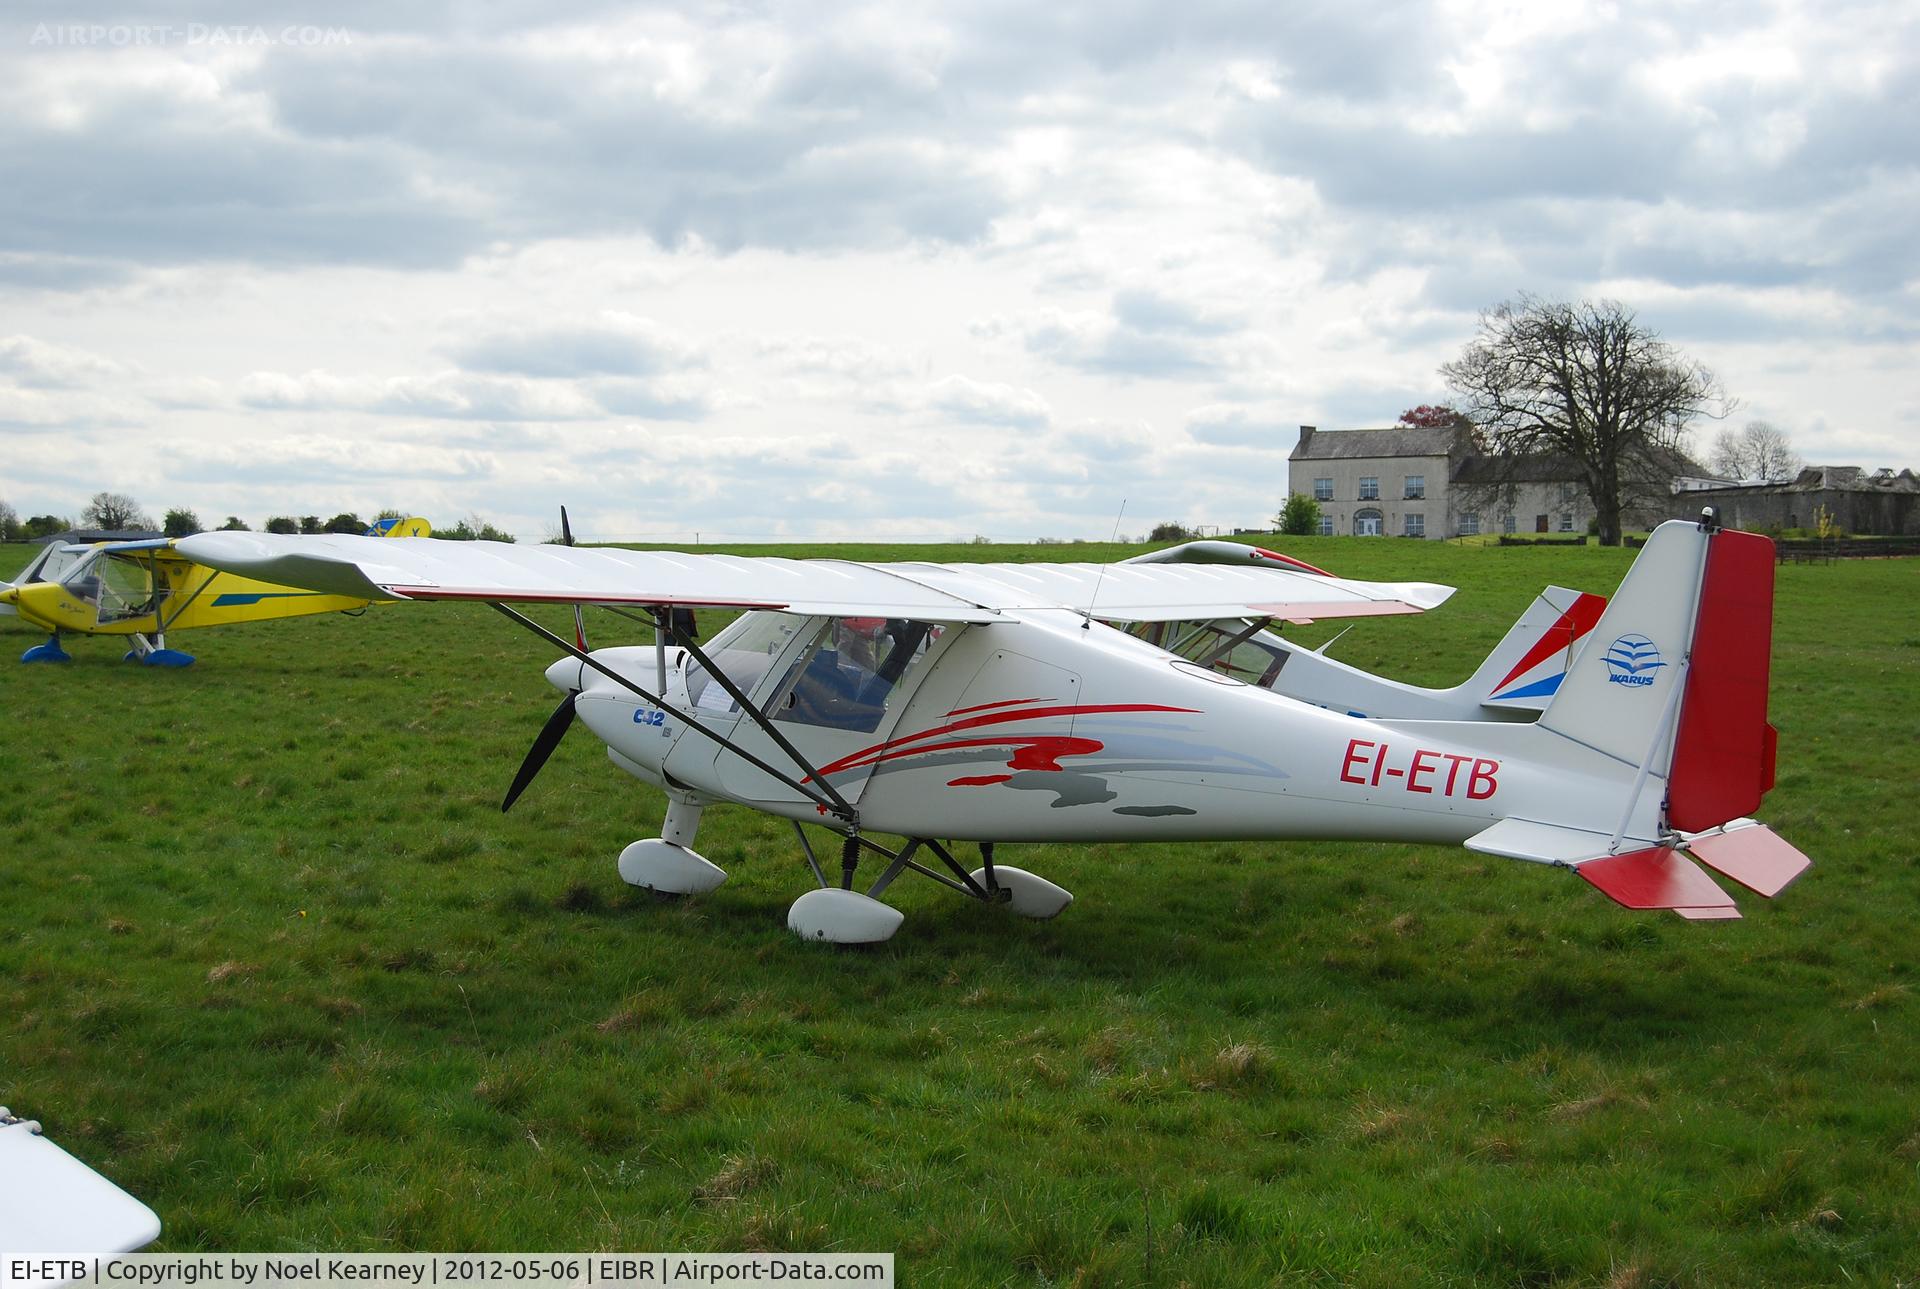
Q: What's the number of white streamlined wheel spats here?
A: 3